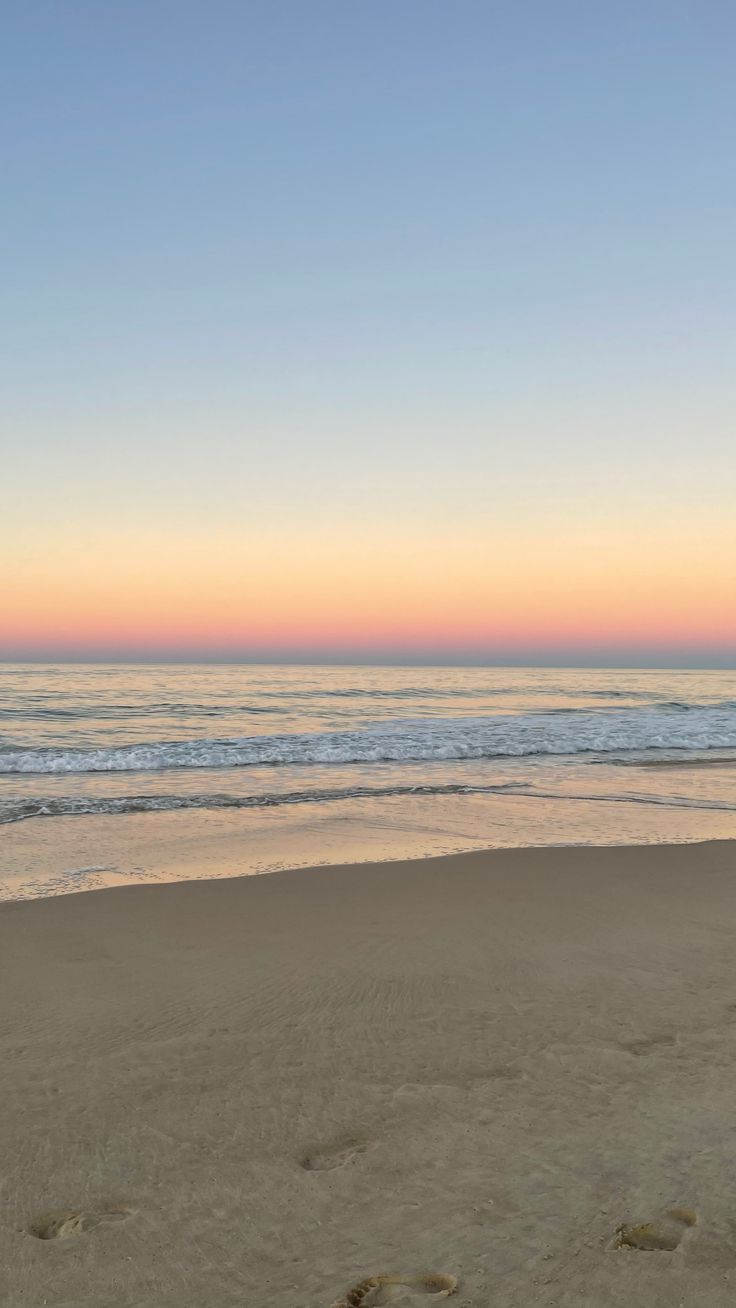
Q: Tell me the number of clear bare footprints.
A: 4